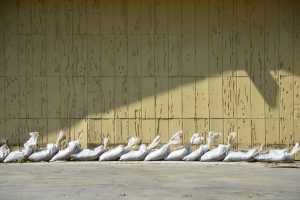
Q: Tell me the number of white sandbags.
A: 13